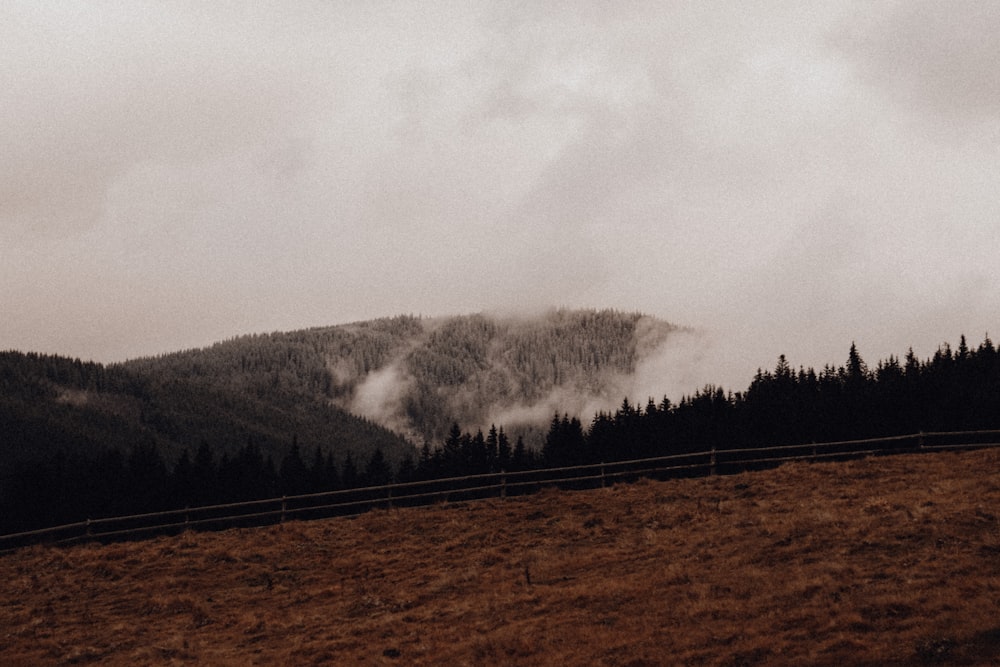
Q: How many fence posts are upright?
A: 9